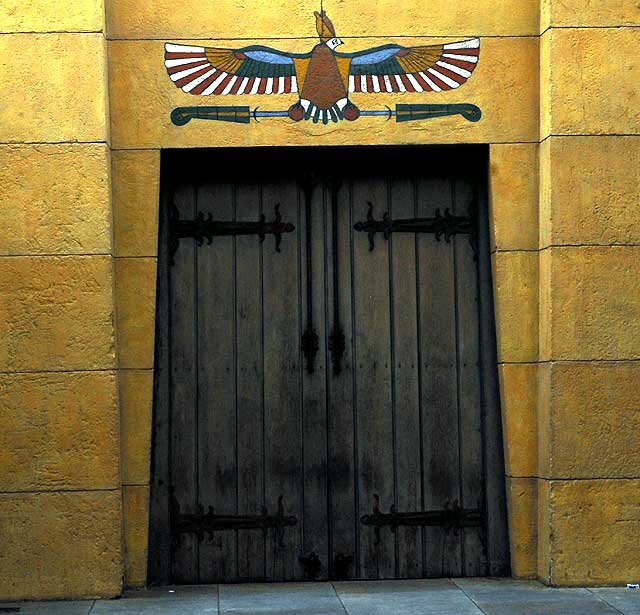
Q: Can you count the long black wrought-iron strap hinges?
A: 4